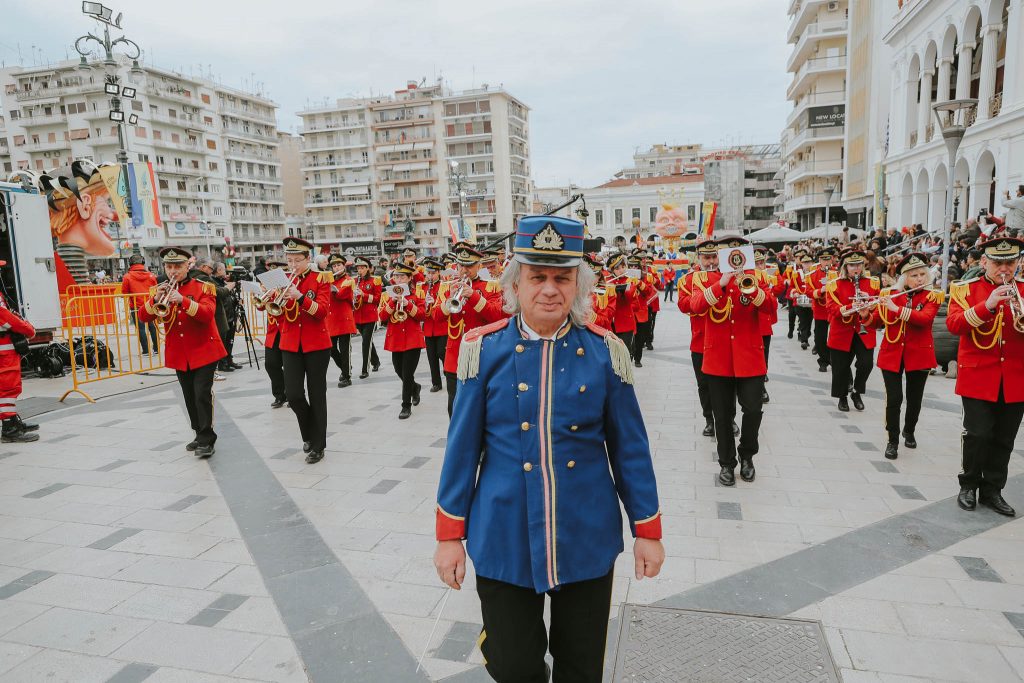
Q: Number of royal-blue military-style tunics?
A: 1